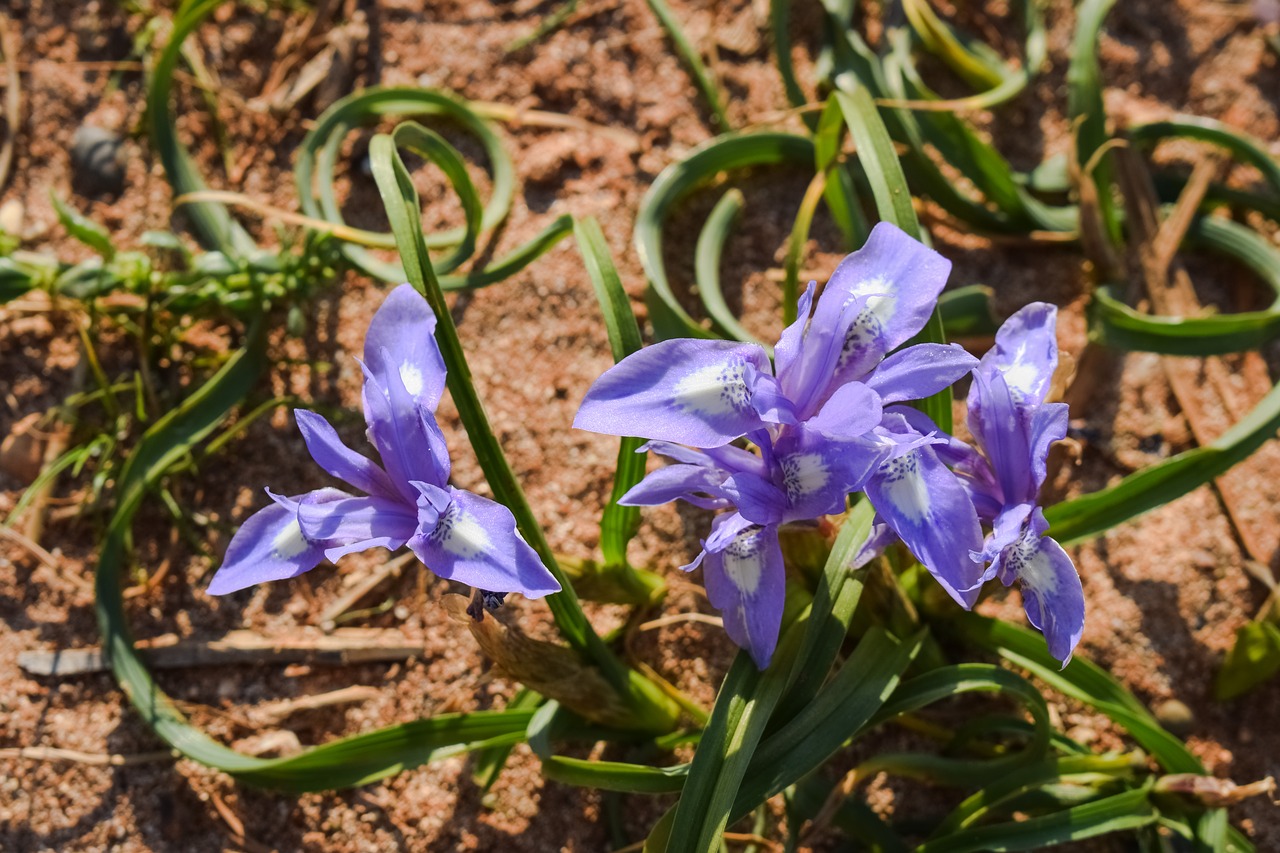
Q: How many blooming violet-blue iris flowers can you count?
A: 4